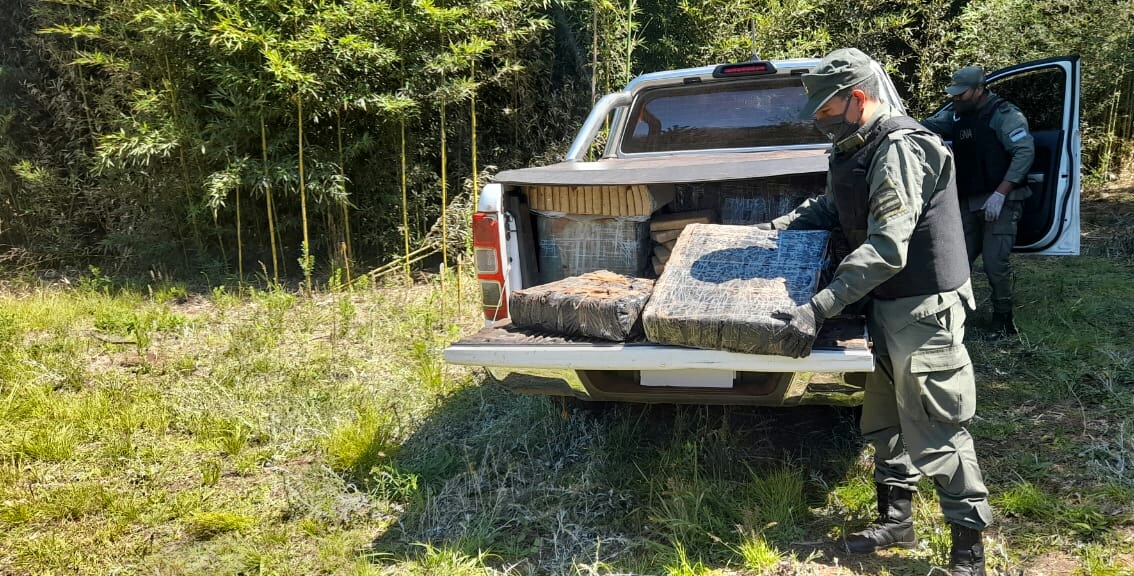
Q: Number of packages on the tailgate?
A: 2